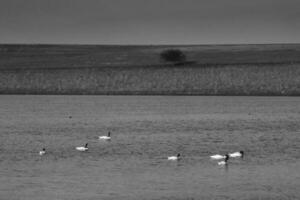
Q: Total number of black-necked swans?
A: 7